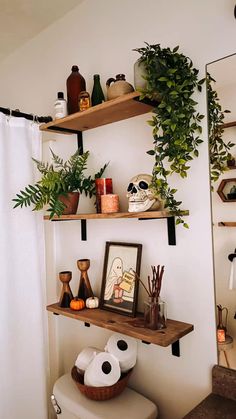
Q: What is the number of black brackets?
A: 6